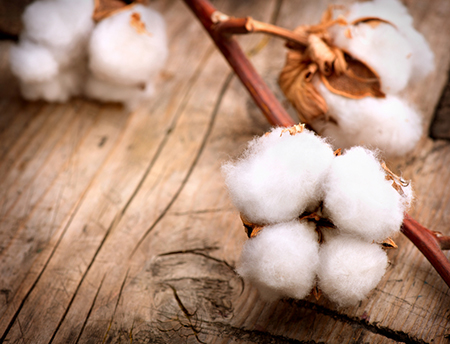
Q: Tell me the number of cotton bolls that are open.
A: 3